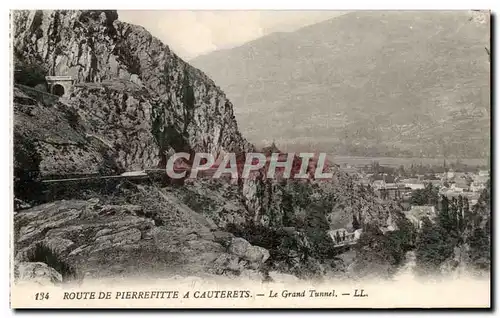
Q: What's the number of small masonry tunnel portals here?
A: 1